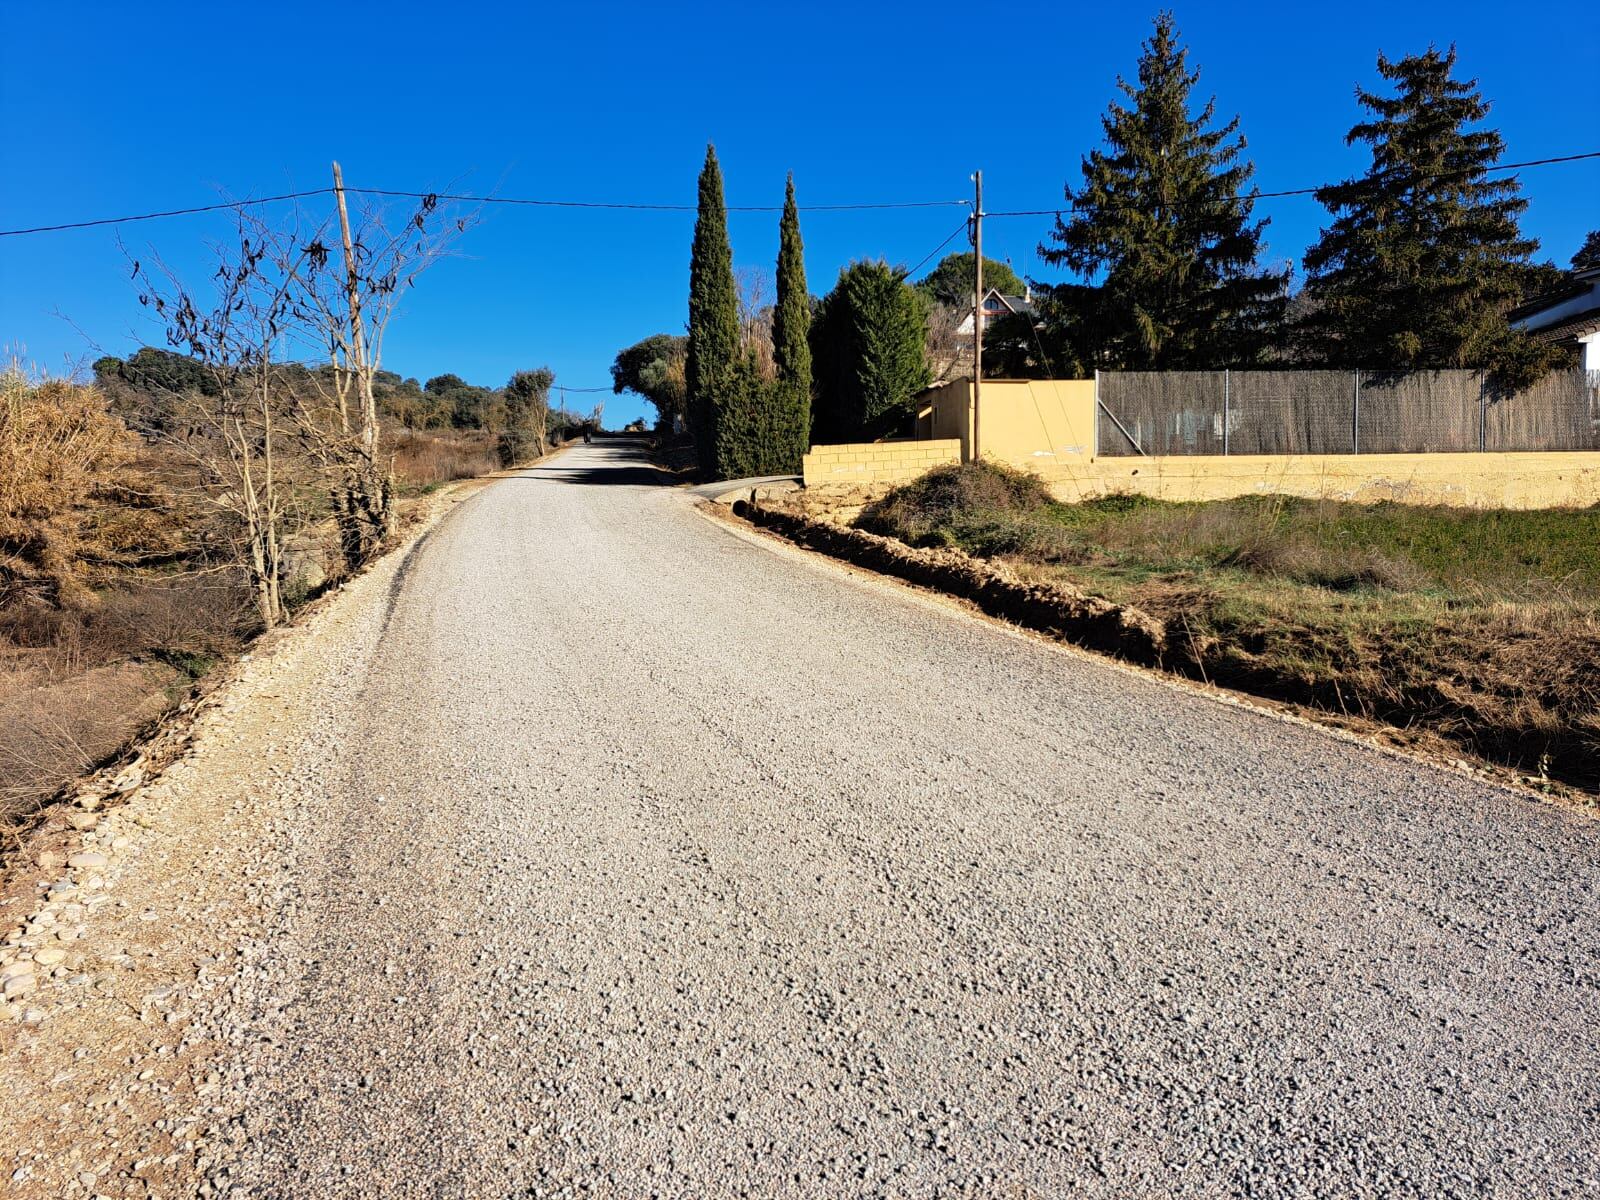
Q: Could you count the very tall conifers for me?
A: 4